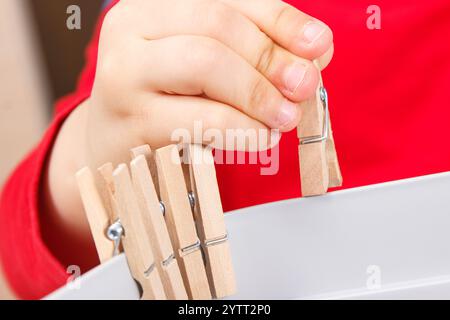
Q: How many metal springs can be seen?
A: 5